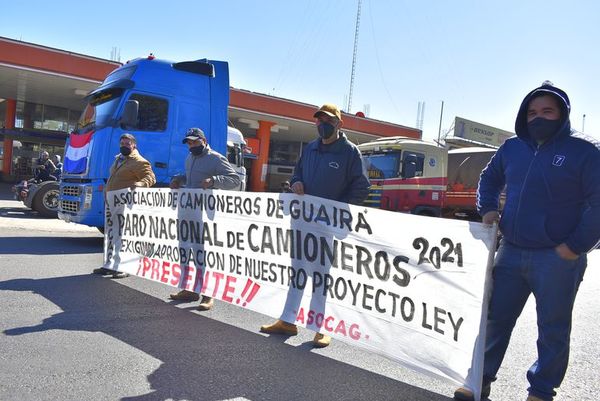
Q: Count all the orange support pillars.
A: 2